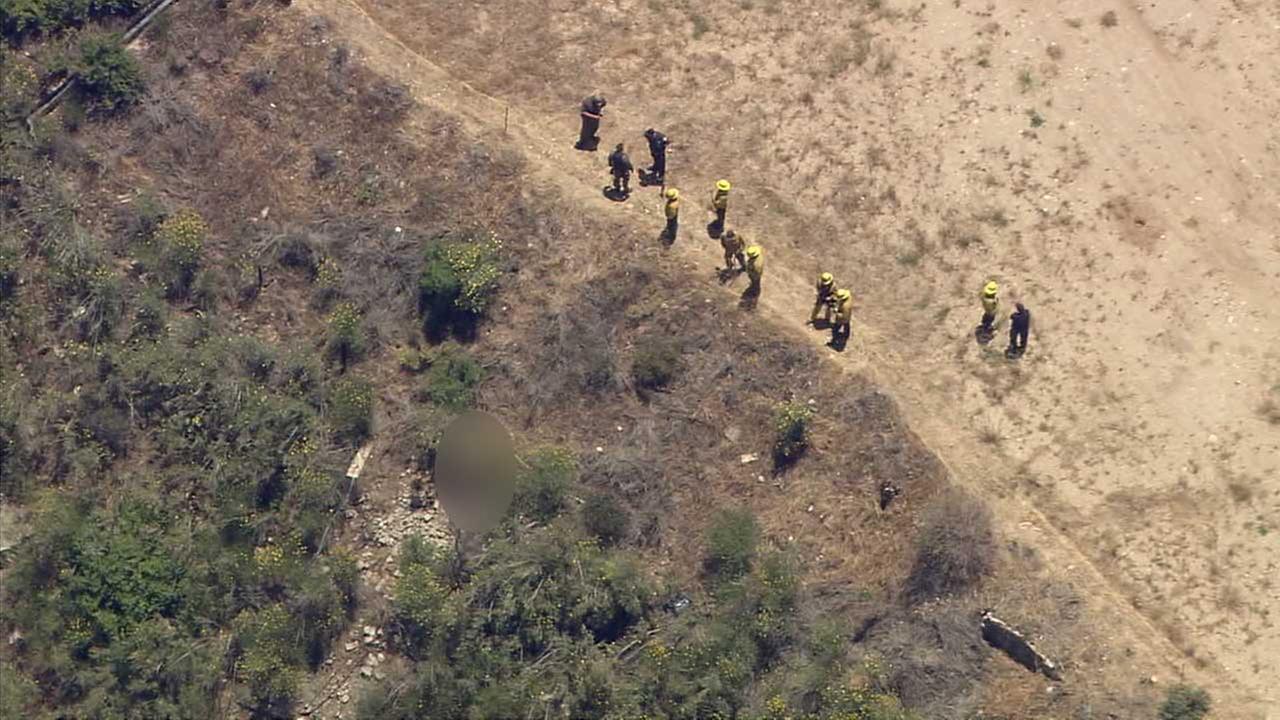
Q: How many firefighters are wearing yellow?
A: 6